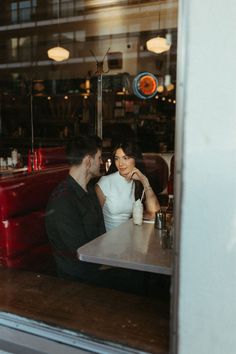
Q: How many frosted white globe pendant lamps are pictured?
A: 2